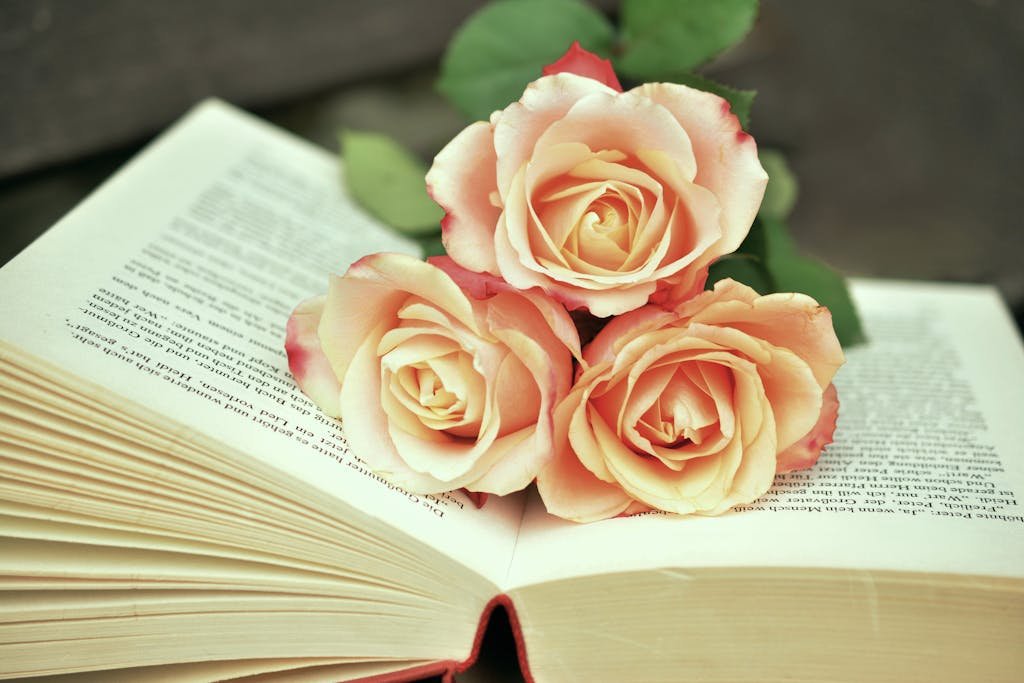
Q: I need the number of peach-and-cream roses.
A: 3